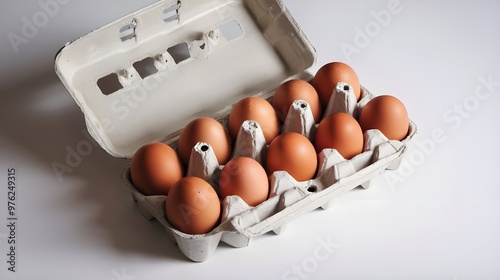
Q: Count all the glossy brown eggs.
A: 10